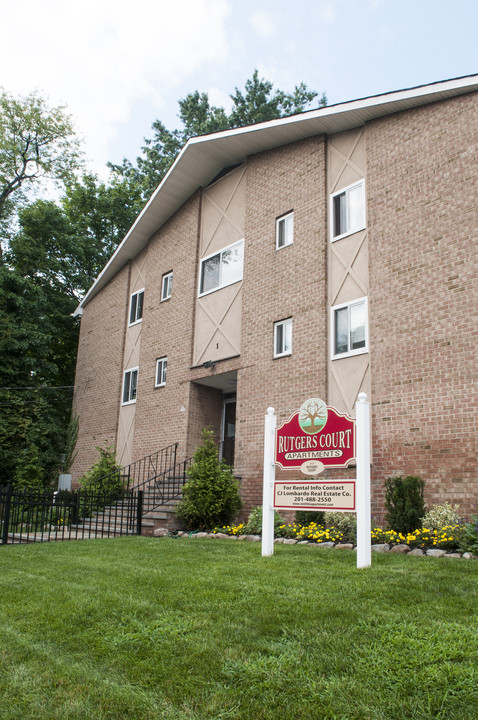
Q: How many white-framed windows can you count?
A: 9